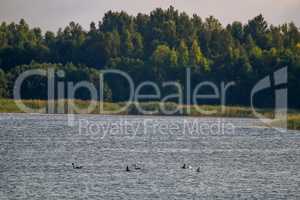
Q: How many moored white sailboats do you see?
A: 0